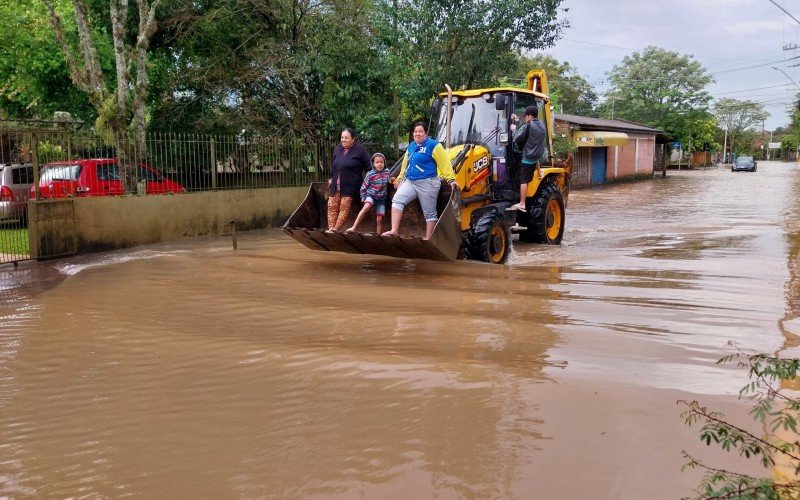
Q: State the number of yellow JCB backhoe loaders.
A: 1